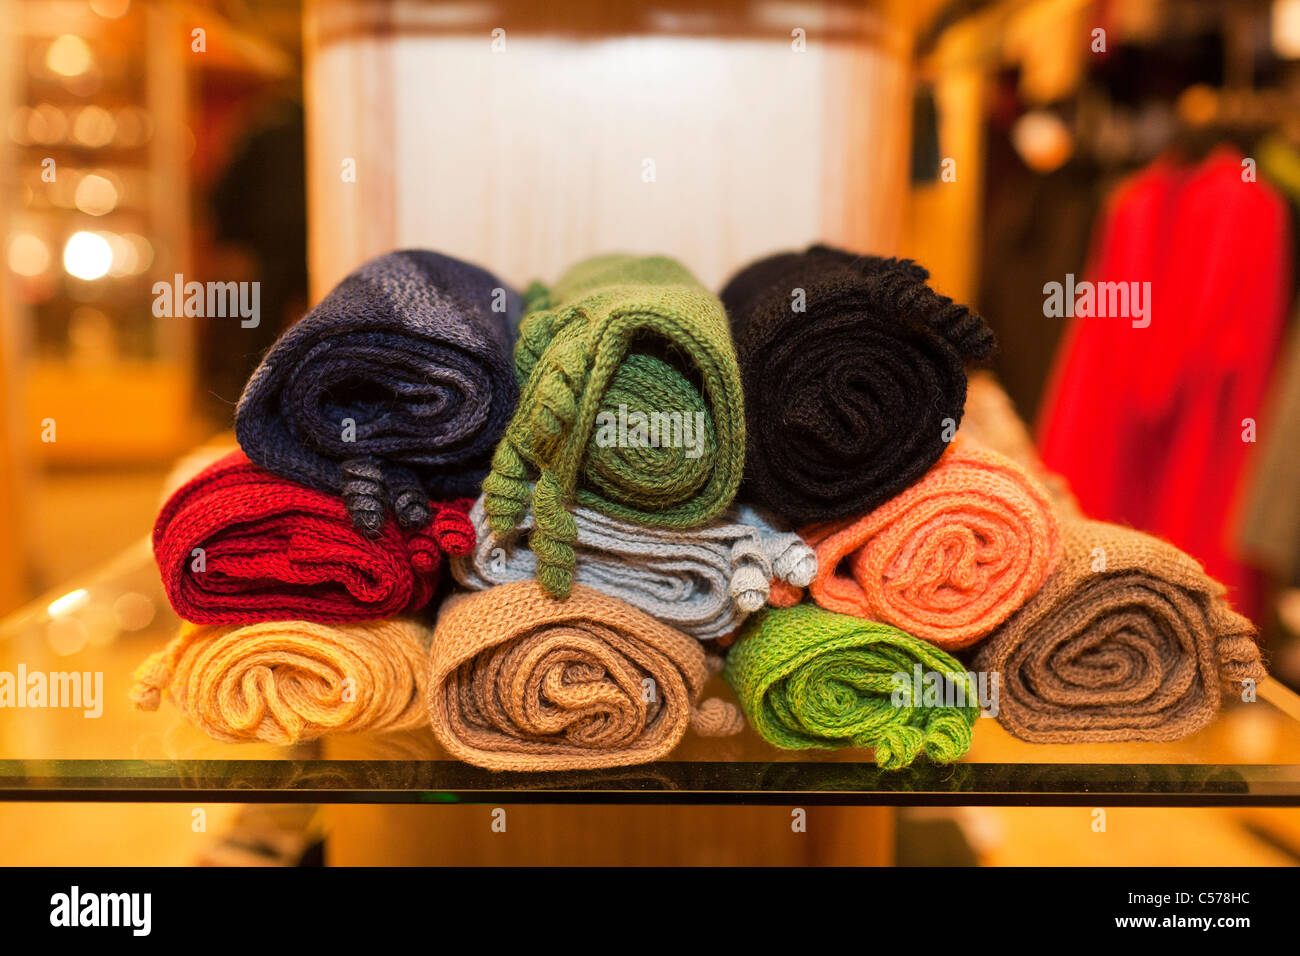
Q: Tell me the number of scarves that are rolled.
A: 10